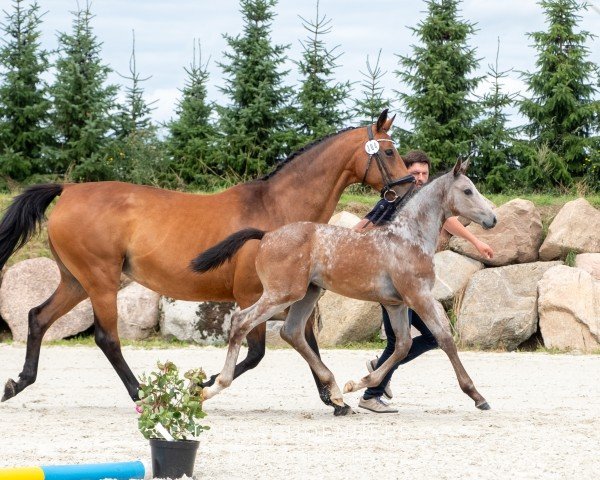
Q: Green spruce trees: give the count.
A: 10